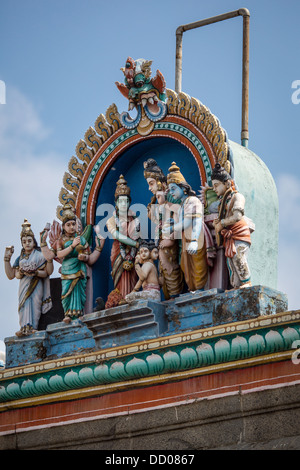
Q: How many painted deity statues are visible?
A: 7